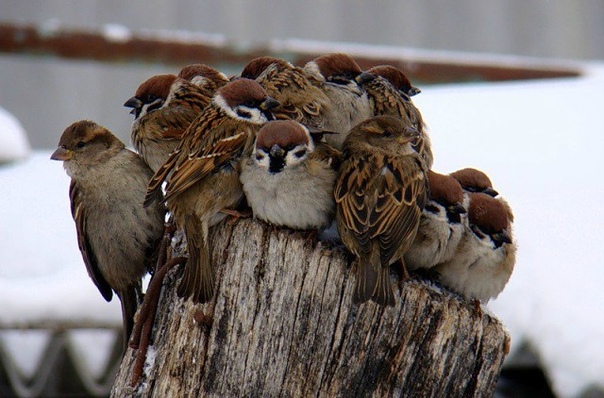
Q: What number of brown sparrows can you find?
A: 12